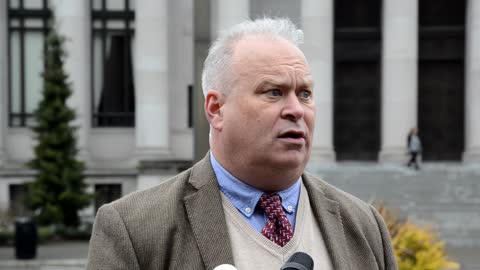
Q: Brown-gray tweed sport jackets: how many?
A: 1